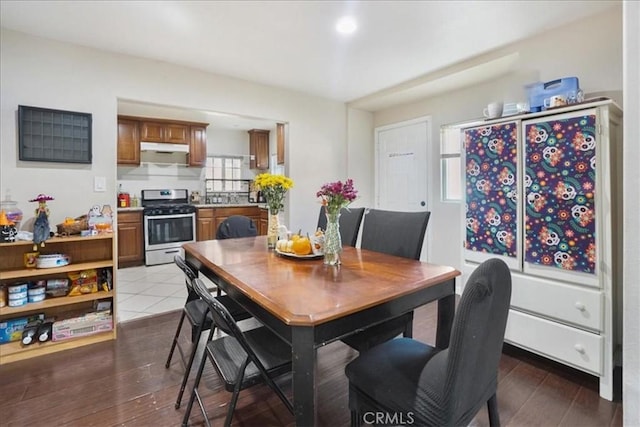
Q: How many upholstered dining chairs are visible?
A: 4